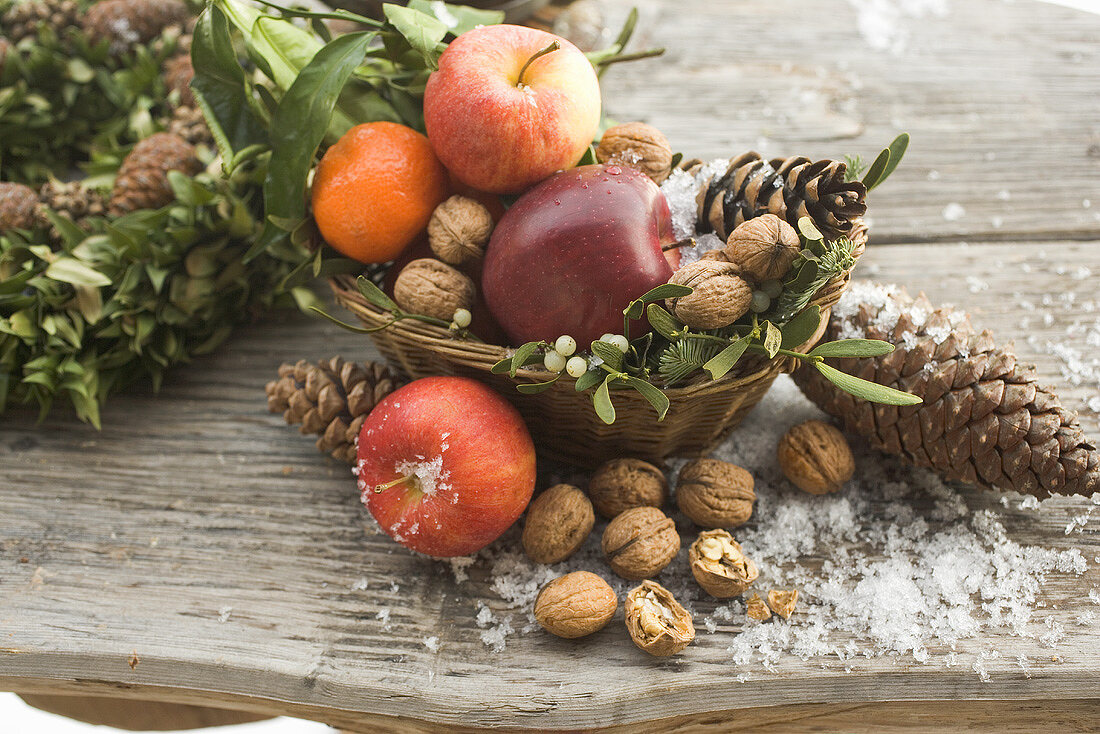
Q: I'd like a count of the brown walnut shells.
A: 13